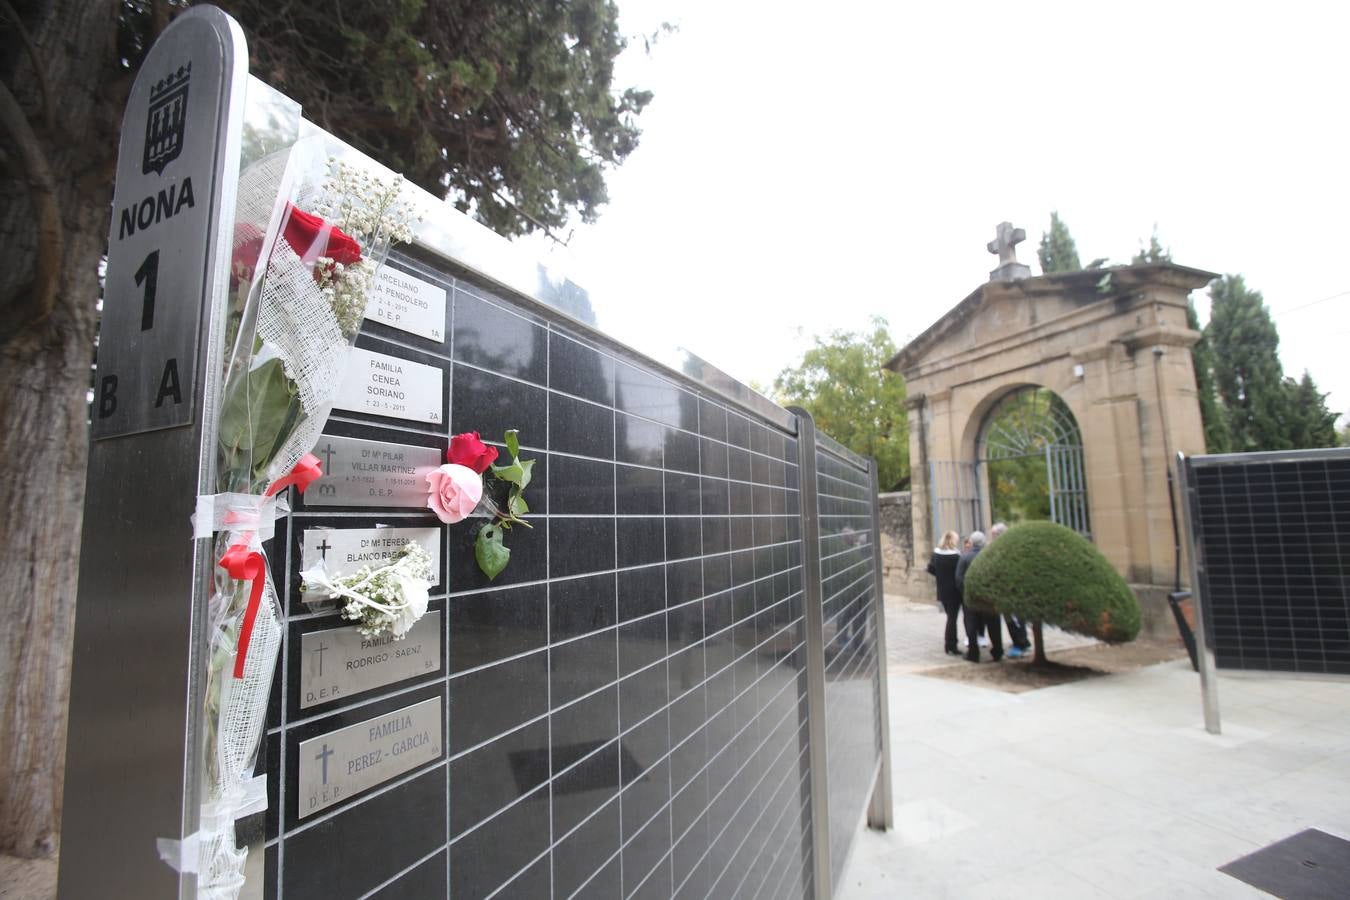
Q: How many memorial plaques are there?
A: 6